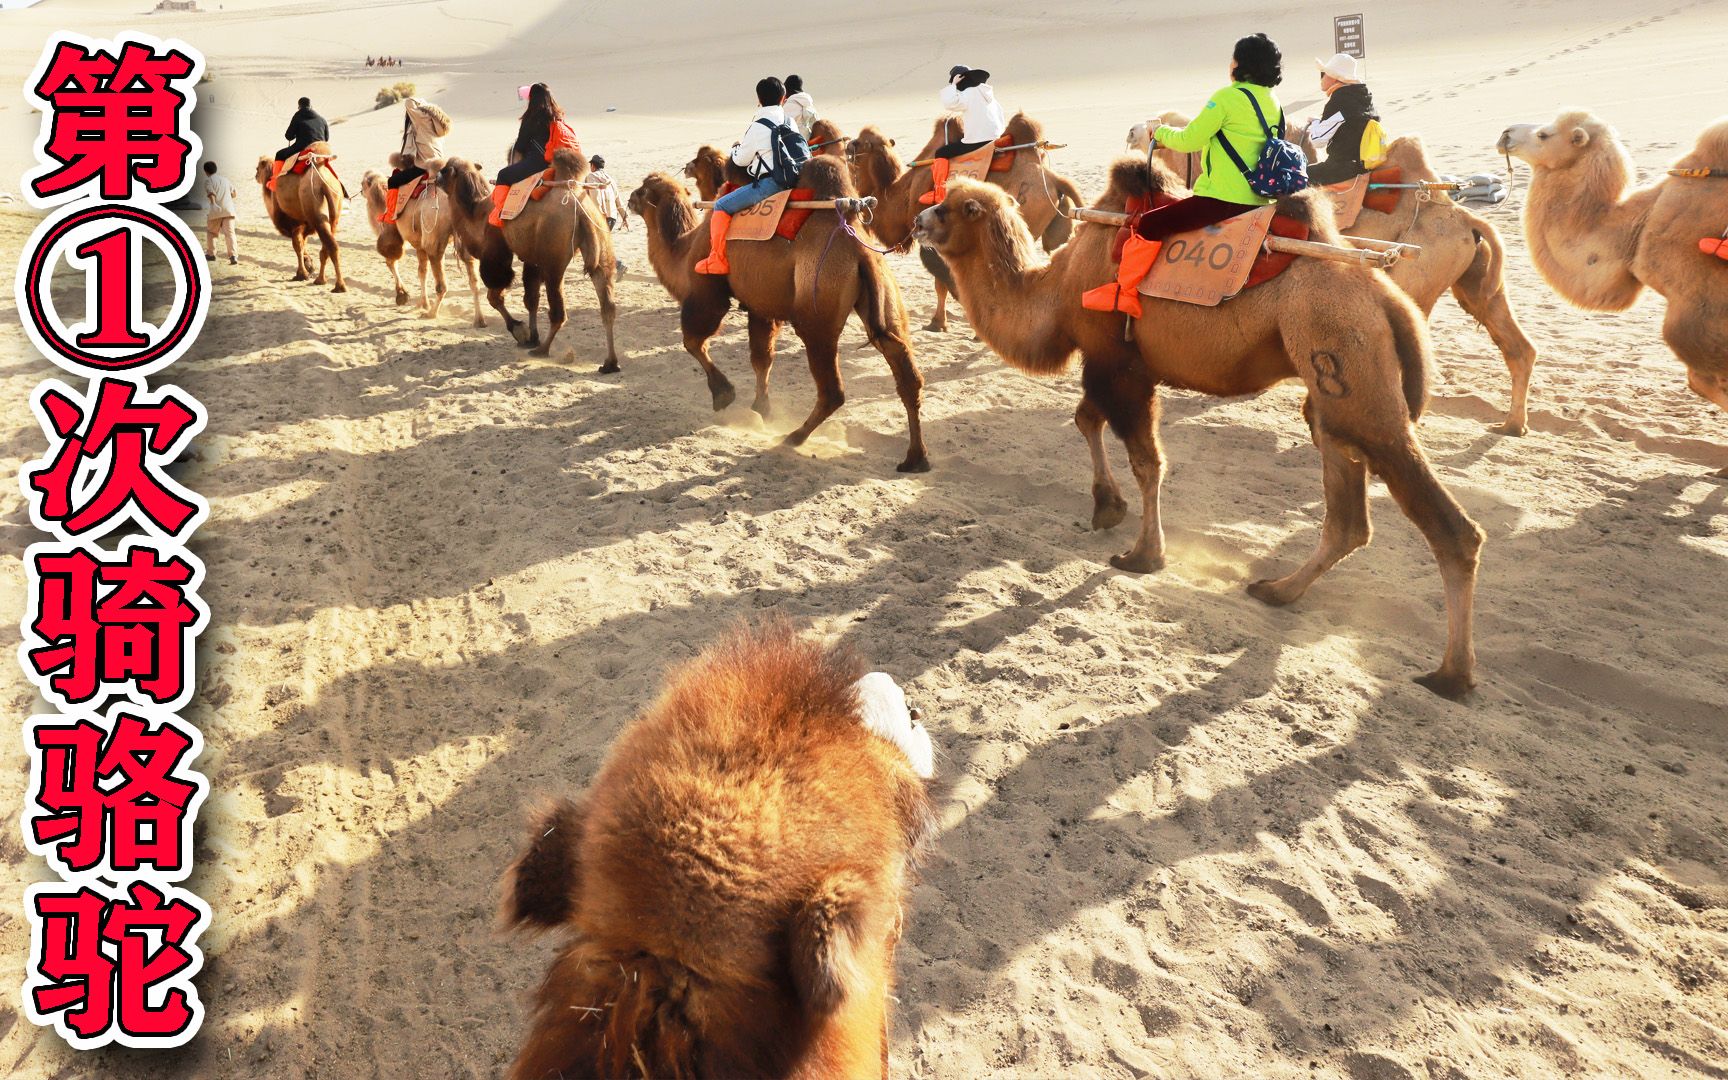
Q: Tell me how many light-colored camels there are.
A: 3